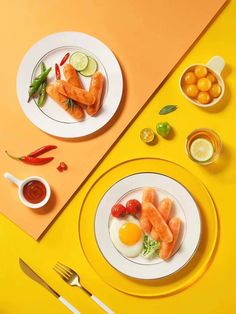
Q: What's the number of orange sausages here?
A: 8